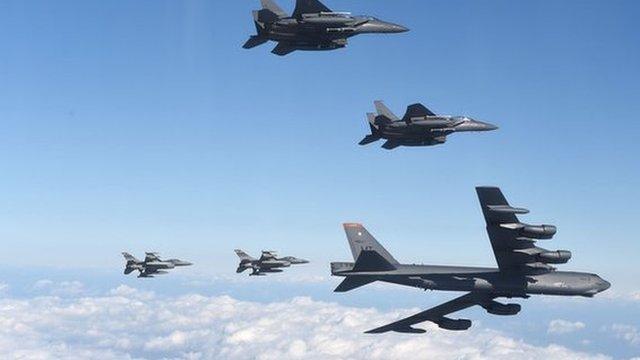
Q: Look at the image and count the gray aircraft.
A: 5